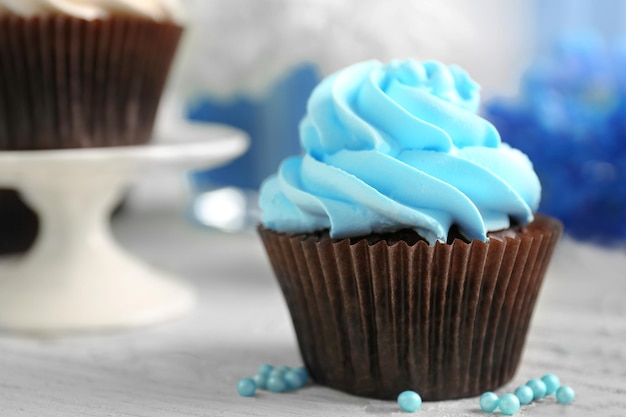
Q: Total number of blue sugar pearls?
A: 15